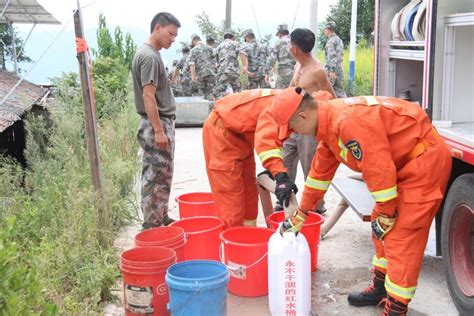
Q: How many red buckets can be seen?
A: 6